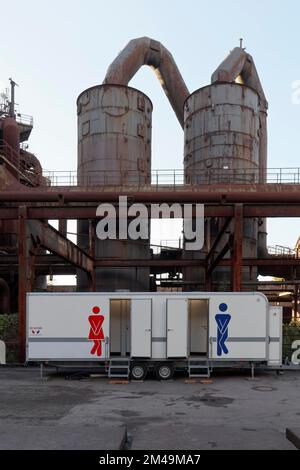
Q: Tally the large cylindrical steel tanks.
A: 2